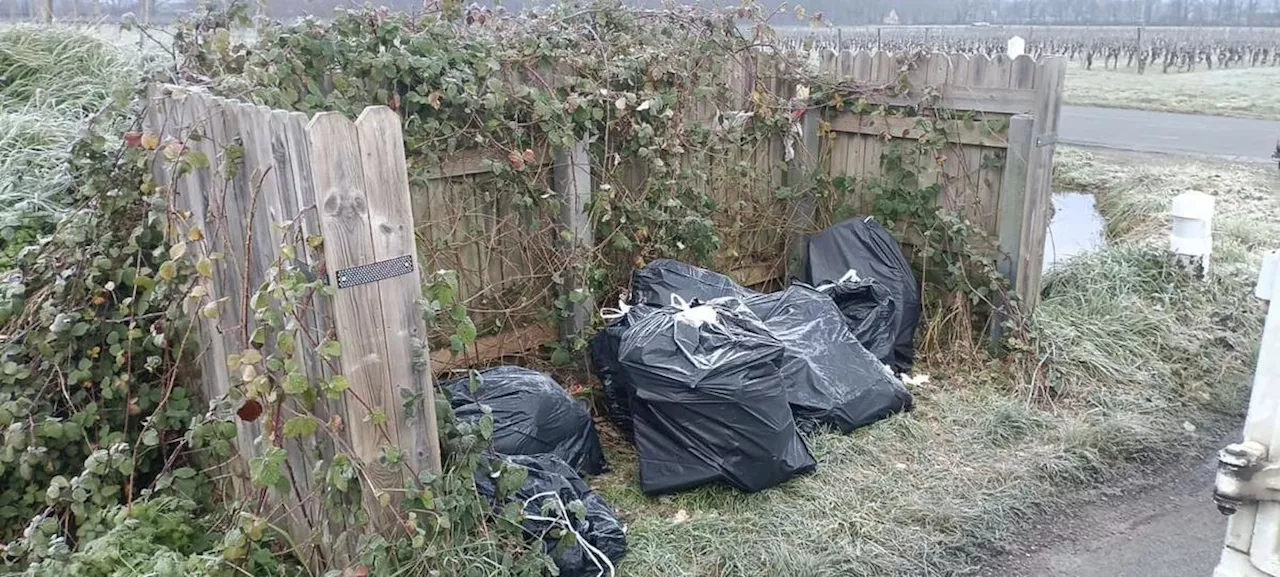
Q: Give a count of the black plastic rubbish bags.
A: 8